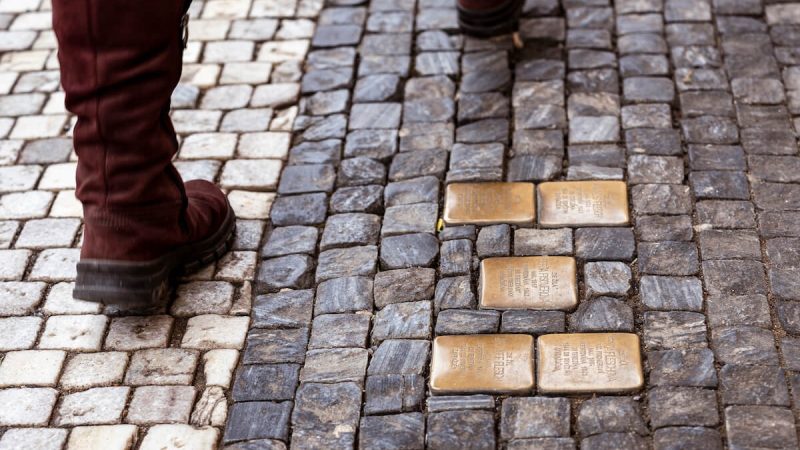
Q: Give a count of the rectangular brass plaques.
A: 5